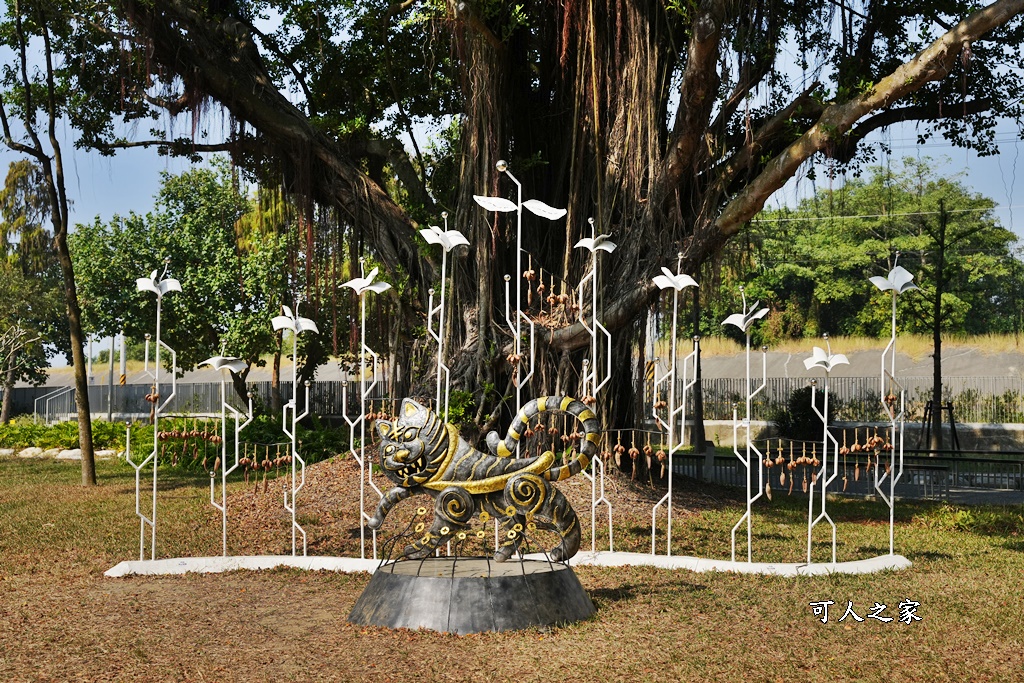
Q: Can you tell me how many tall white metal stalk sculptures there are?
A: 11